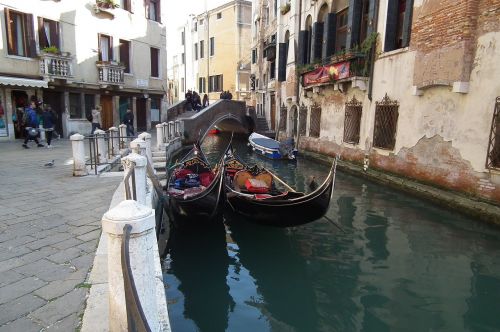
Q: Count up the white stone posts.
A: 12